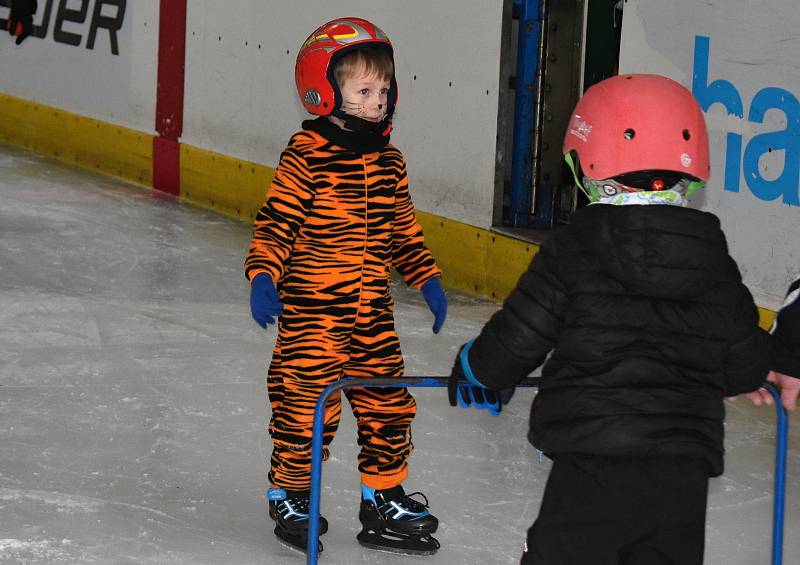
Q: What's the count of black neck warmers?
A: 1